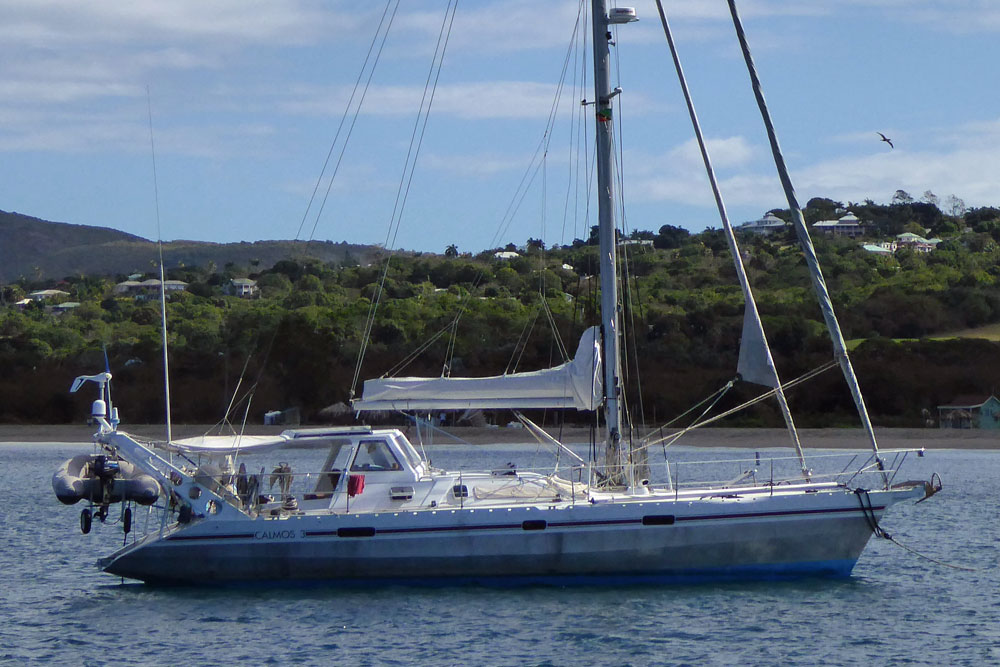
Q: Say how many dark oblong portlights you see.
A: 3